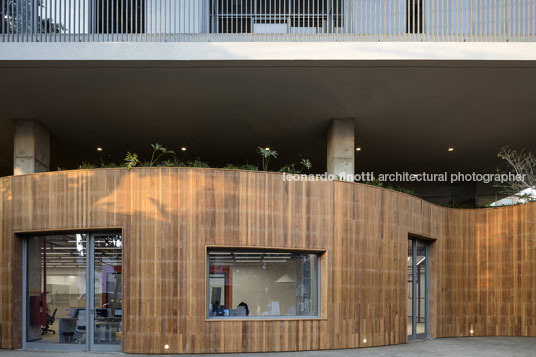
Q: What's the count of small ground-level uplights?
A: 3